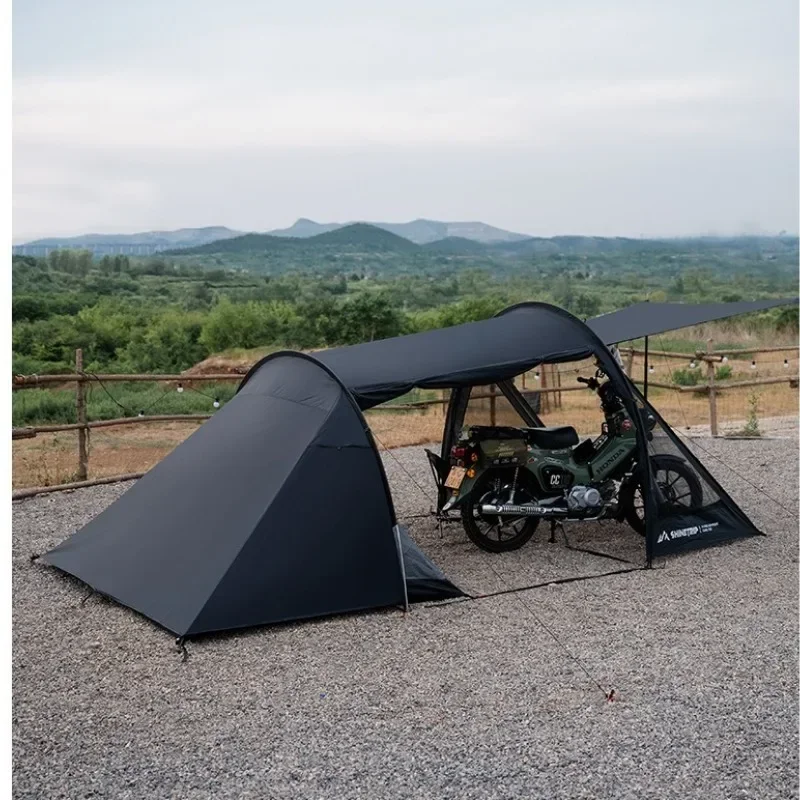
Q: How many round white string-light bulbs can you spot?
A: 9